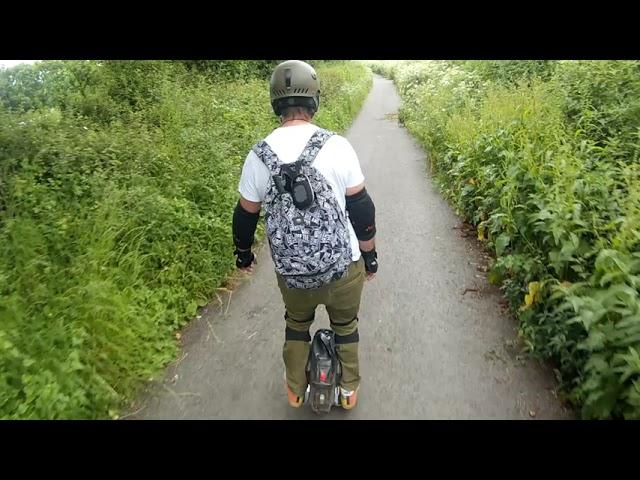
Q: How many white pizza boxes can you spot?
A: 0